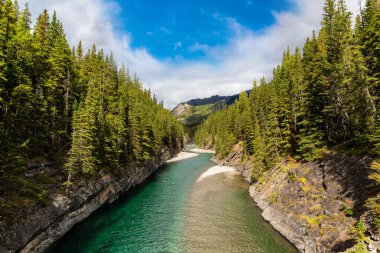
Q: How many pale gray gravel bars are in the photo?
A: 3